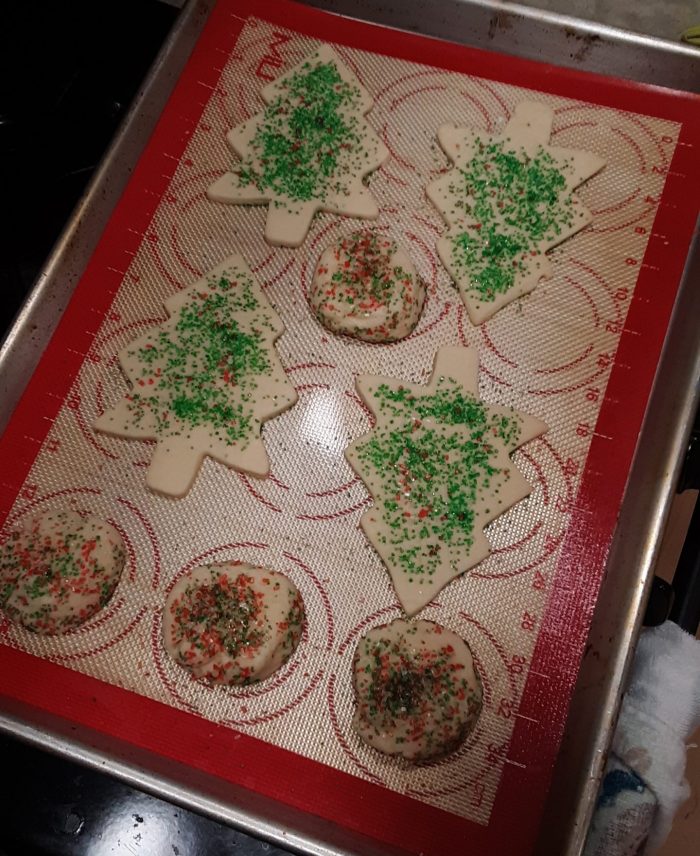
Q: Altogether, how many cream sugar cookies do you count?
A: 8